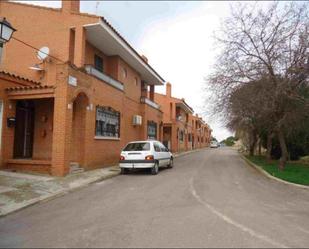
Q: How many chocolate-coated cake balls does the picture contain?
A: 0